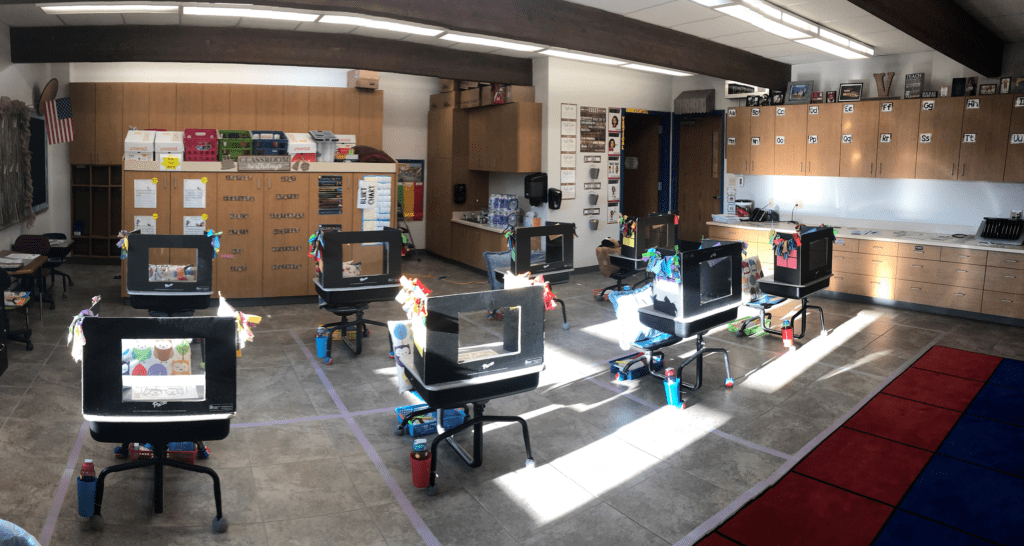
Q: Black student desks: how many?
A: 8